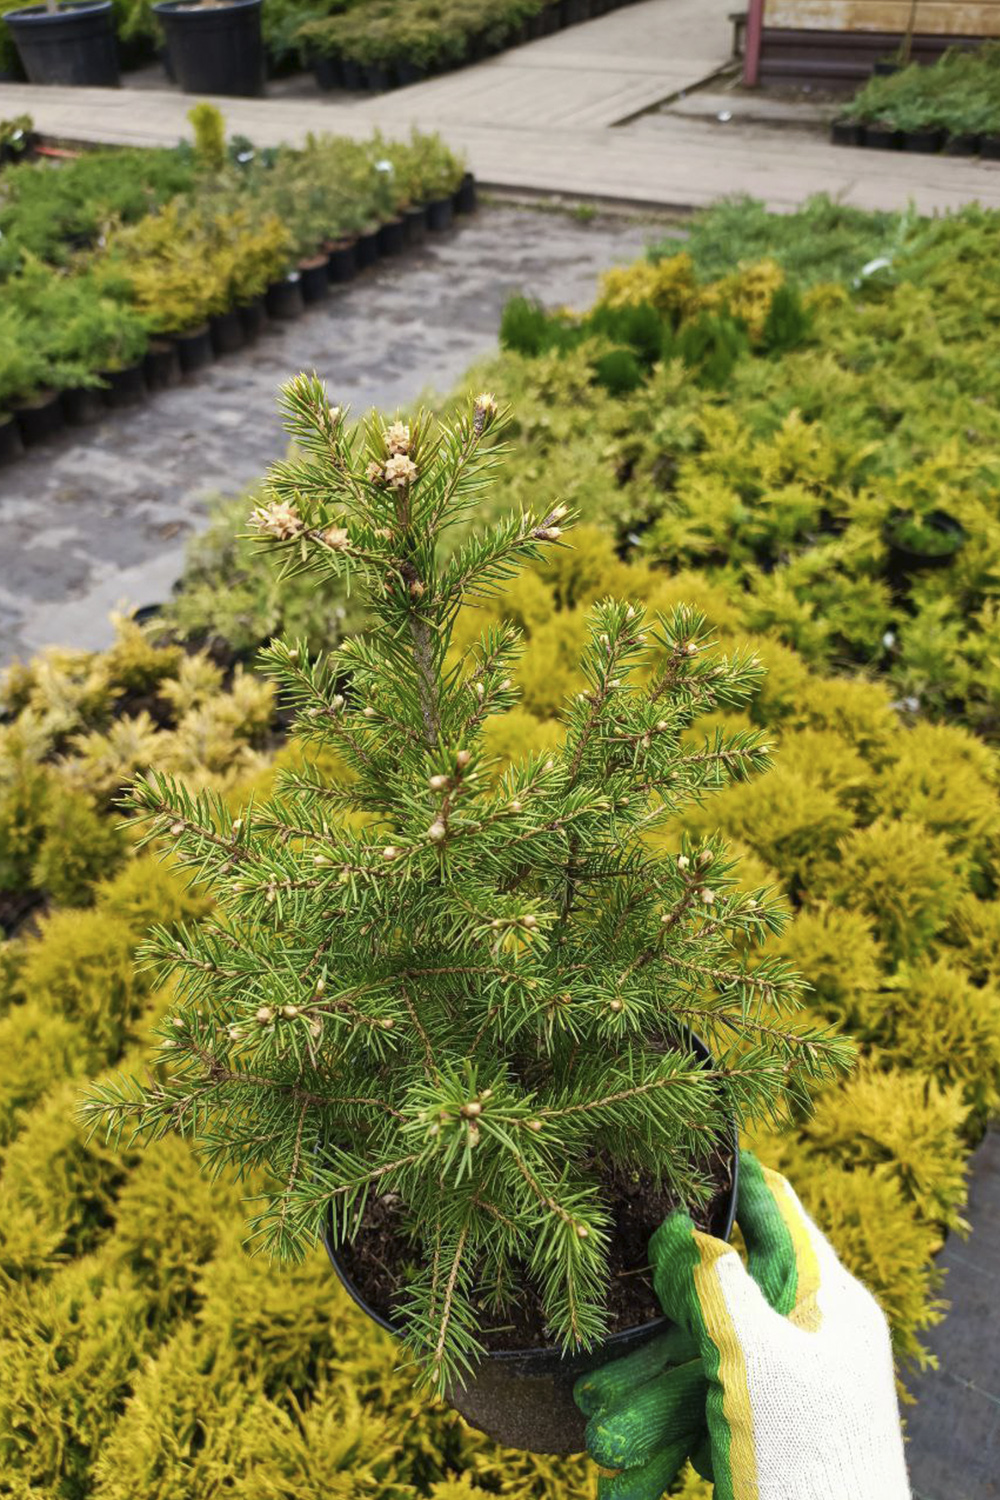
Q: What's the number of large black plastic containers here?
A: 2